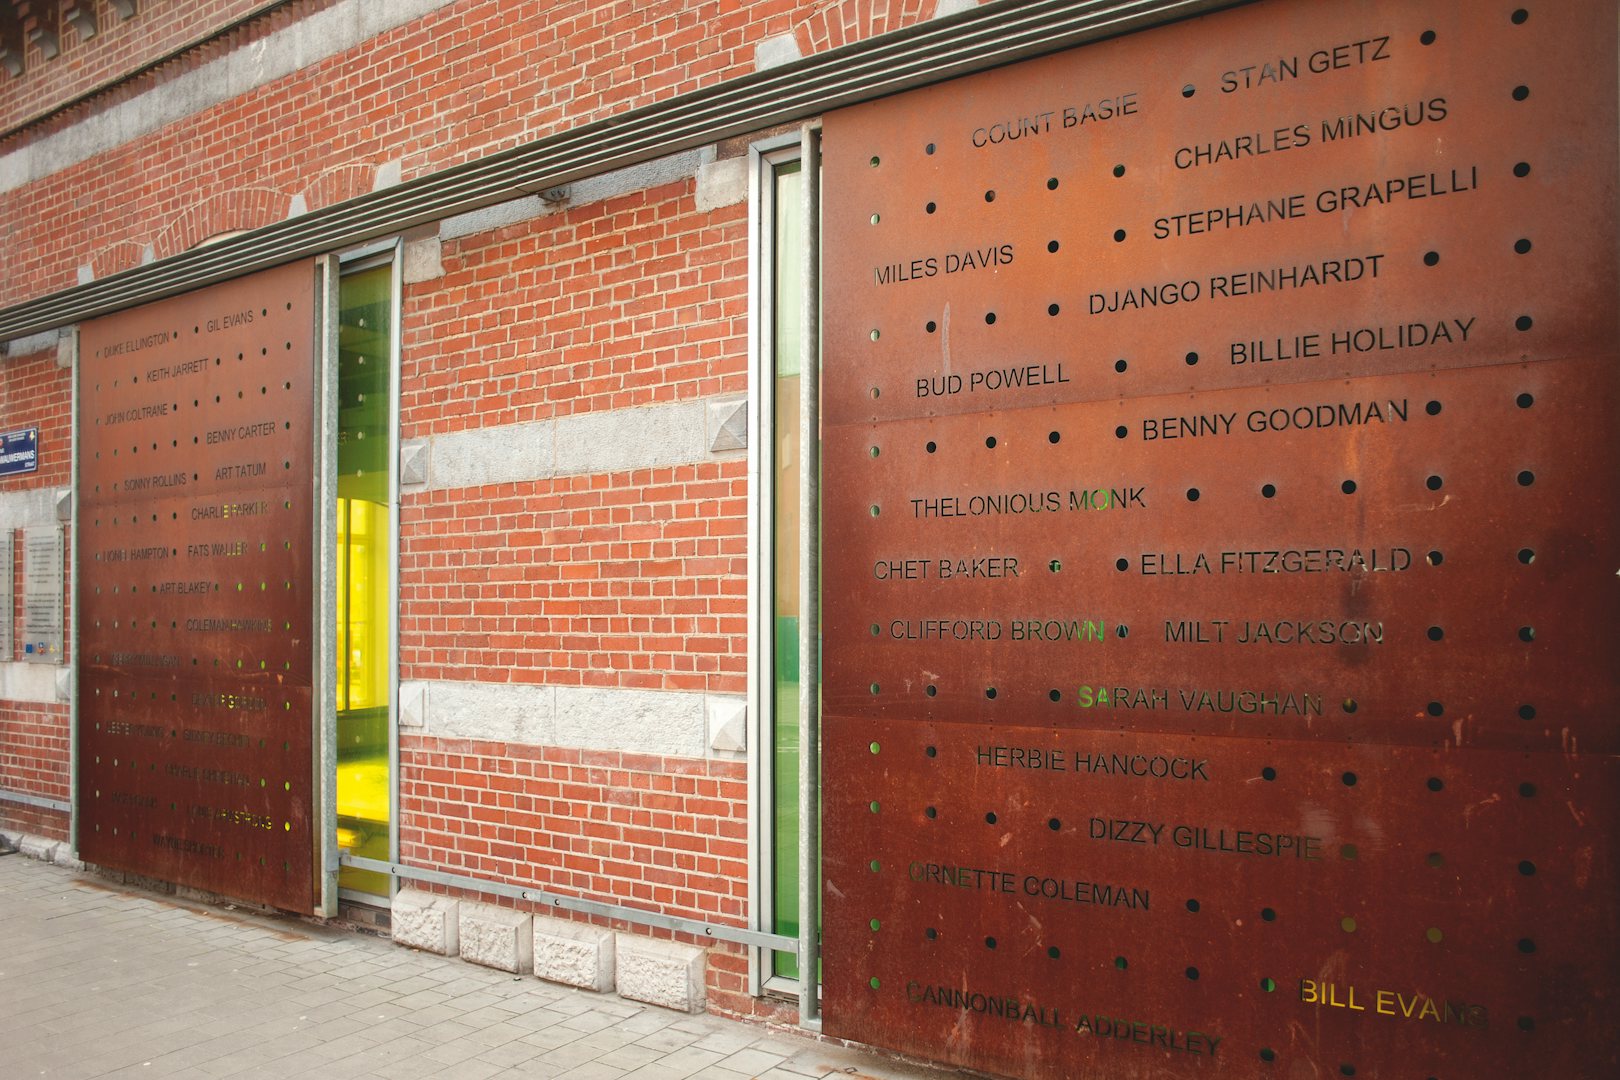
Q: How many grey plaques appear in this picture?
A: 2